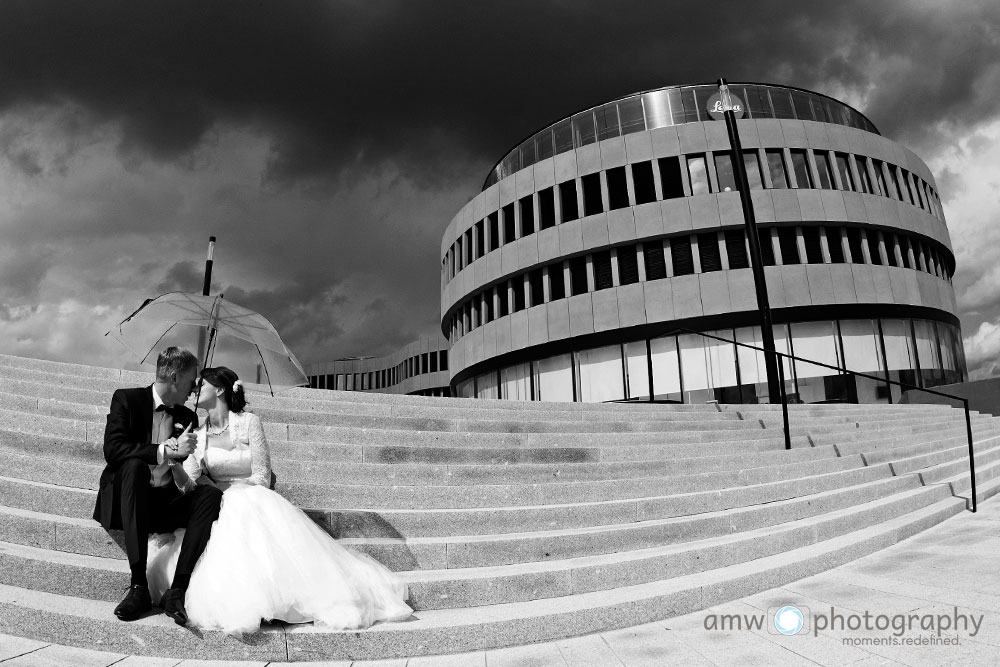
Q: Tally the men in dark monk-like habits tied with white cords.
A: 0